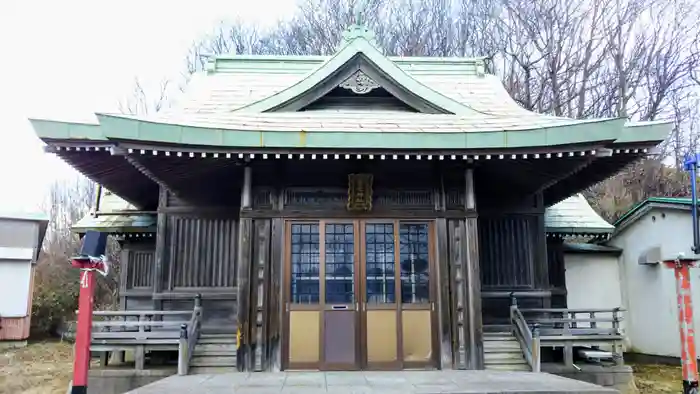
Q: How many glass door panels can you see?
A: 4